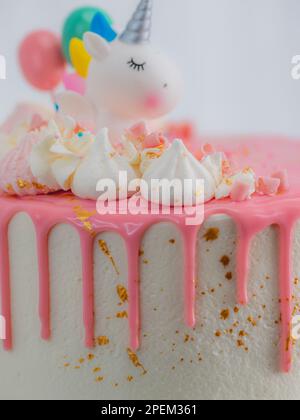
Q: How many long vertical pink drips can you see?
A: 7